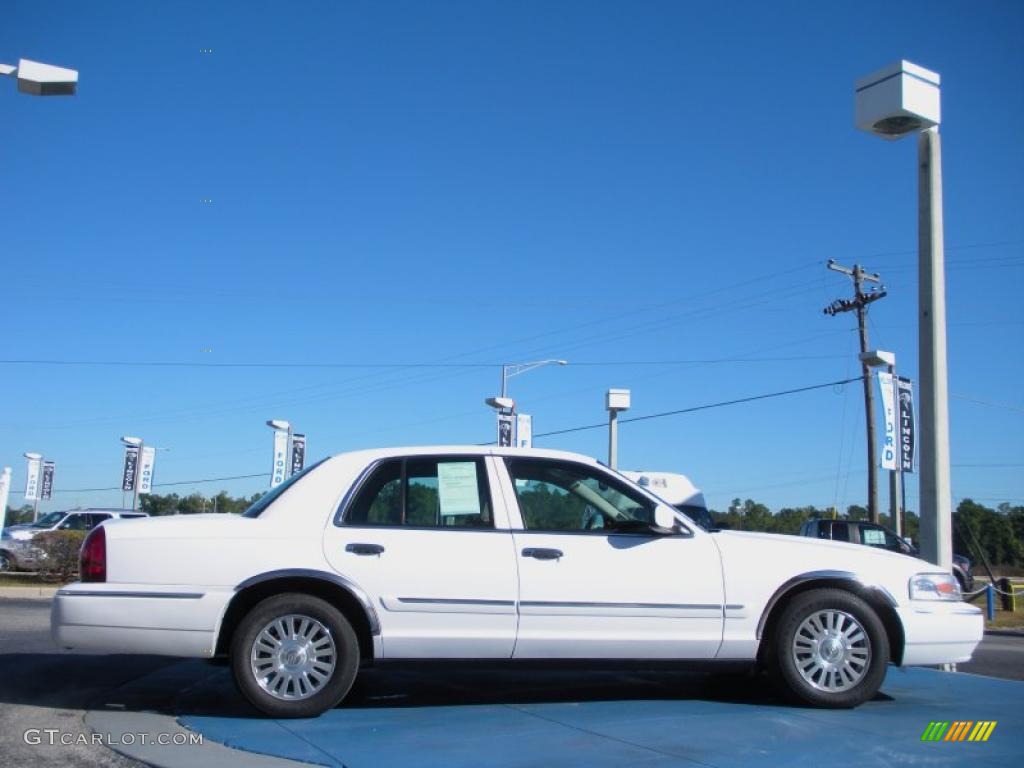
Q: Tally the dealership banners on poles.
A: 10